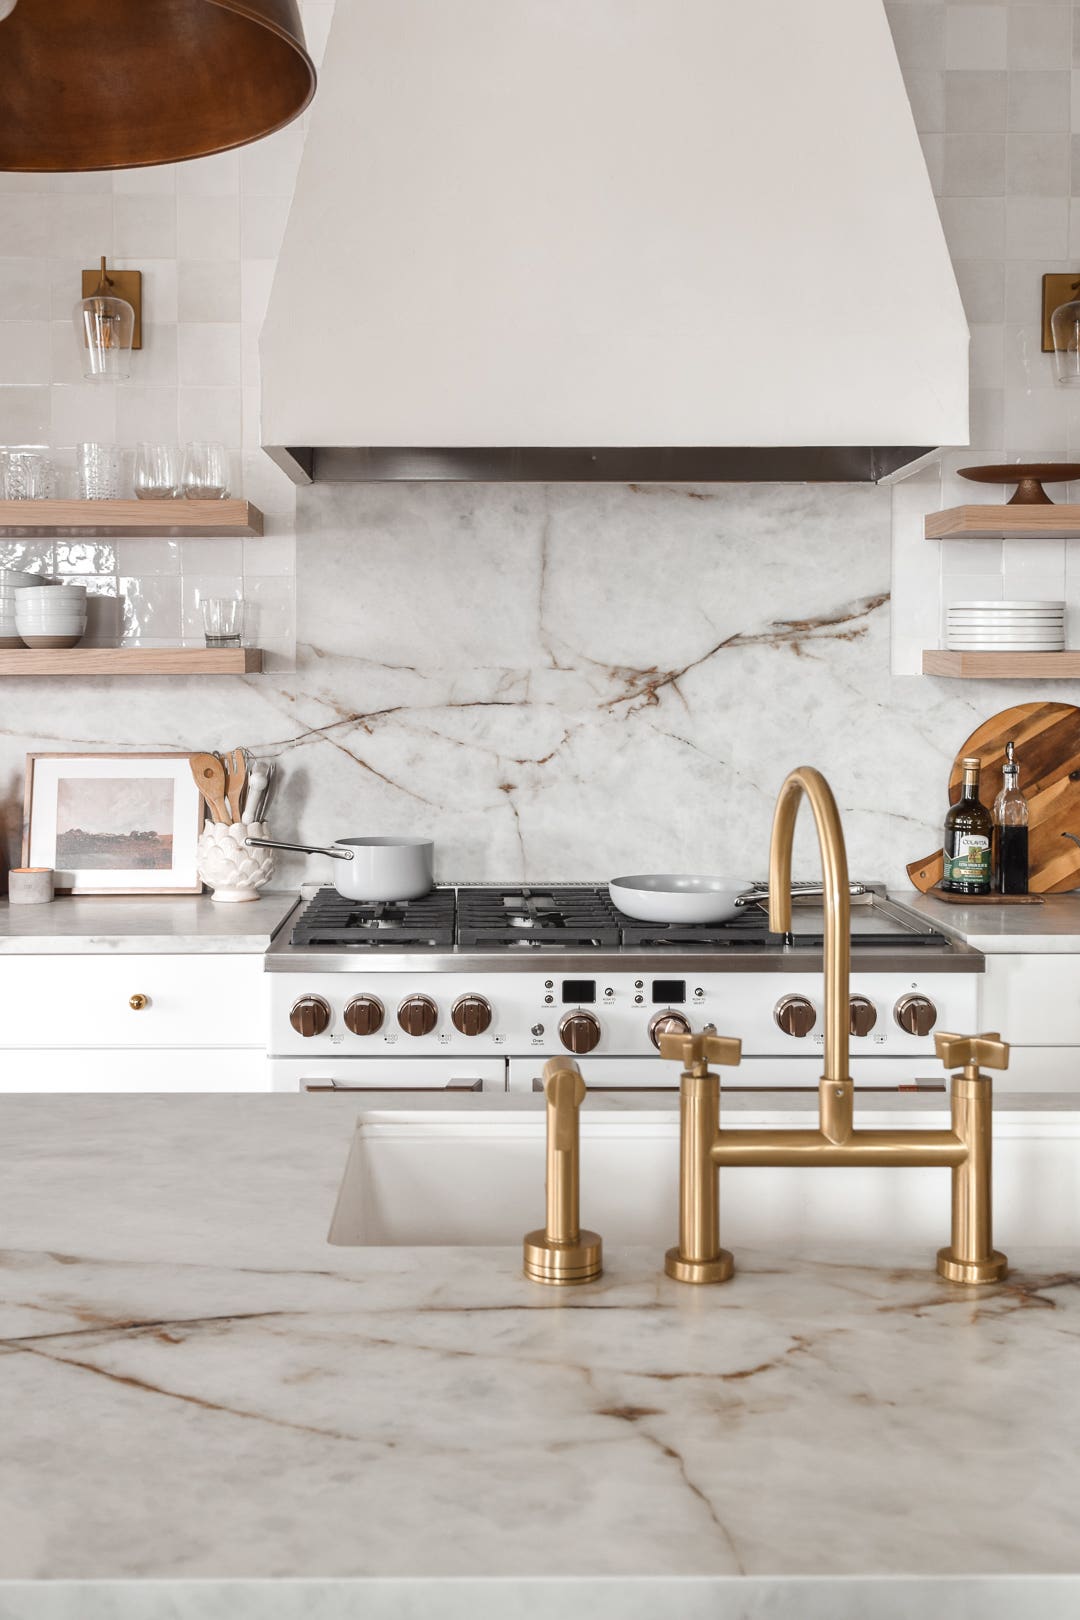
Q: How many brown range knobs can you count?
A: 9